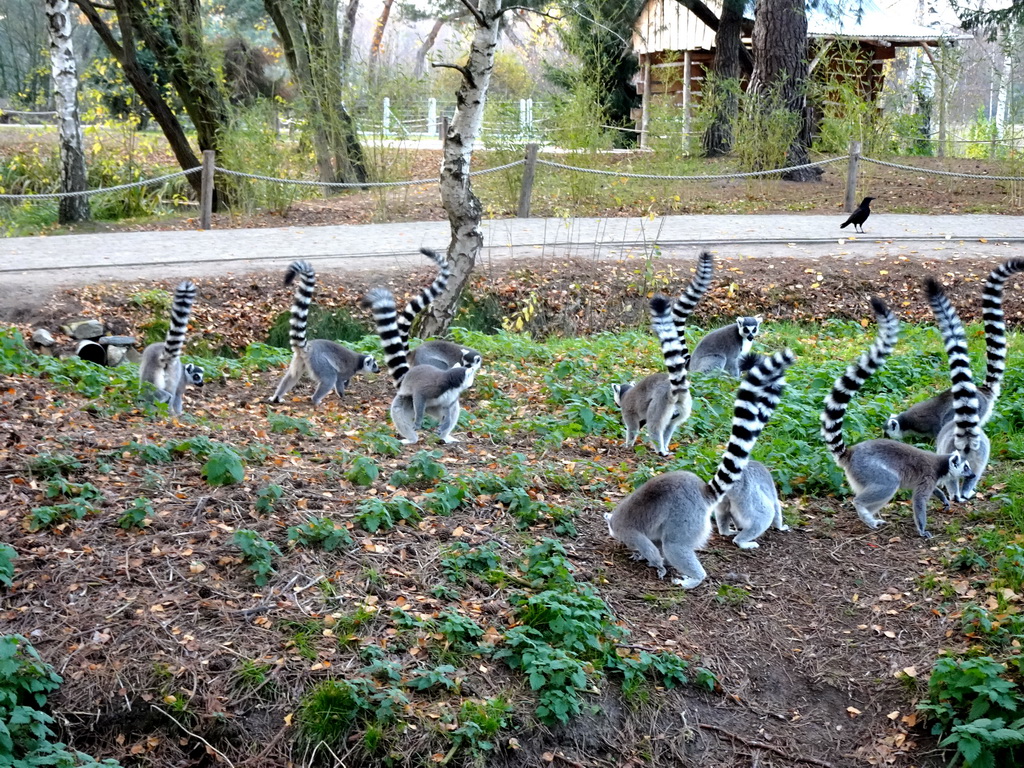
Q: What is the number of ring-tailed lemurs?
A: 11